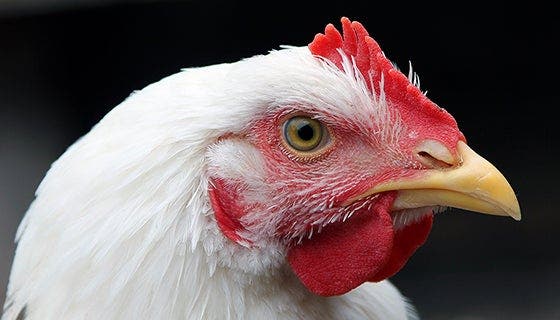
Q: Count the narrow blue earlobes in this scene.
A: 0